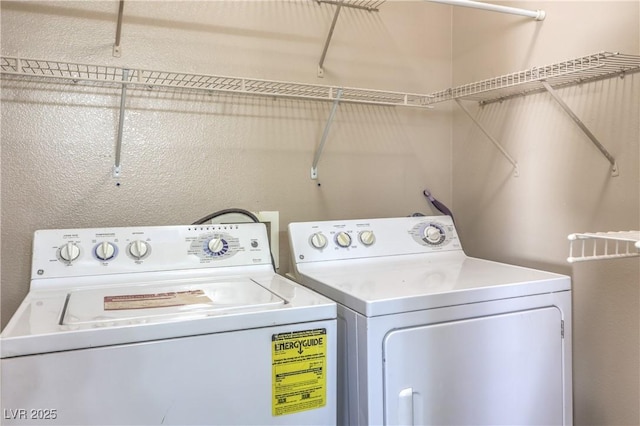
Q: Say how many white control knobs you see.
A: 8